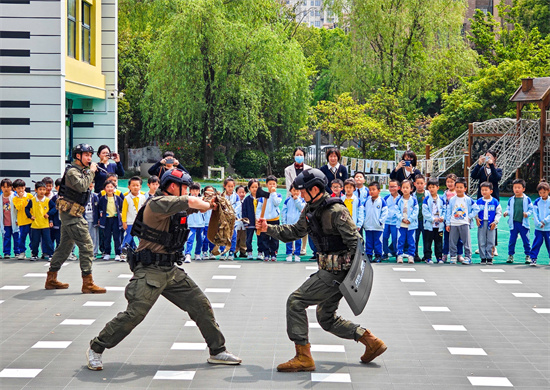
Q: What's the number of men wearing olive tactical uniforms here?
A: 3